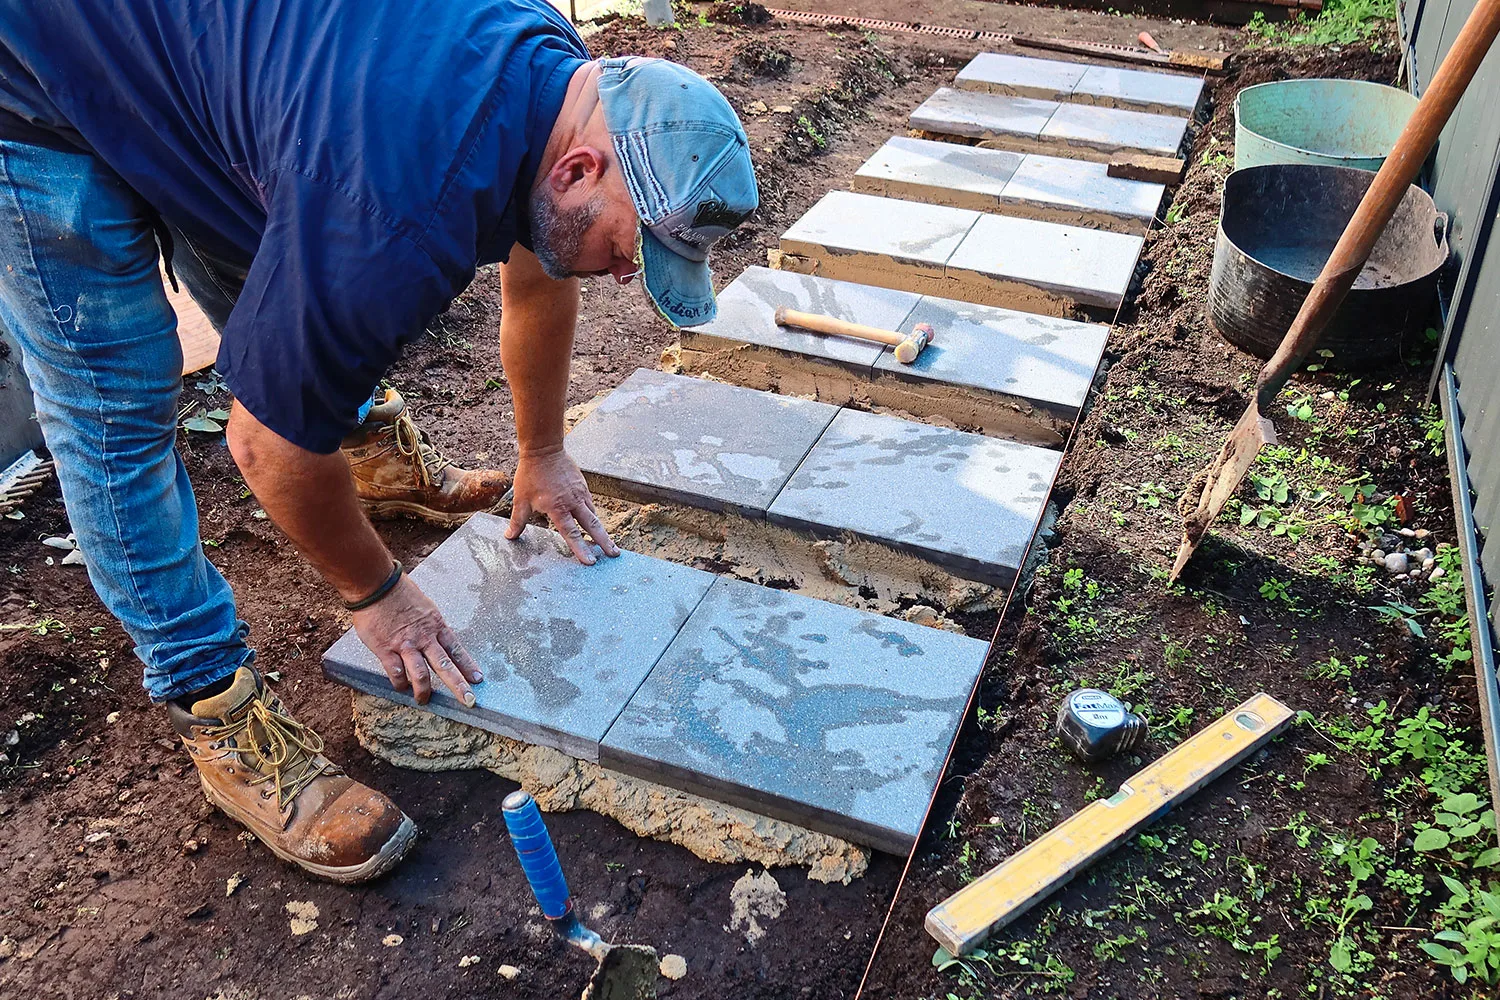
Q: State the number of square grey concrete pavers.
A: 14